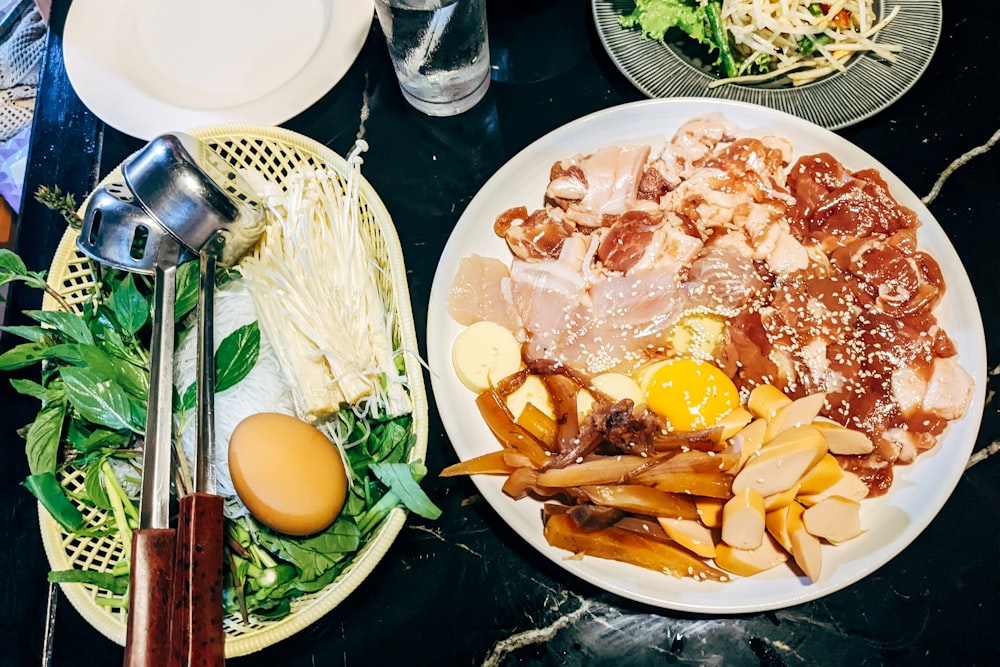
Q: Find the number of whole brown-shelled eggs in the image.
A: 1